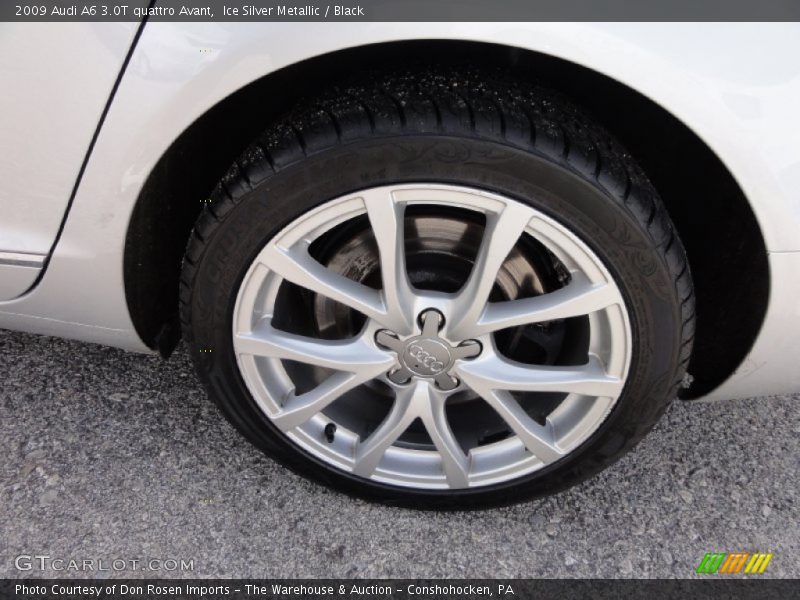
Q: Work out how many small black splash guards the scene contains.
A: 1